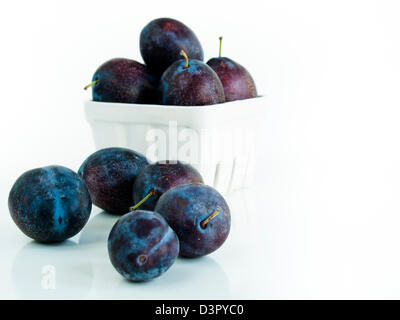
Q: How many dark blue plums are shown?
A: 9